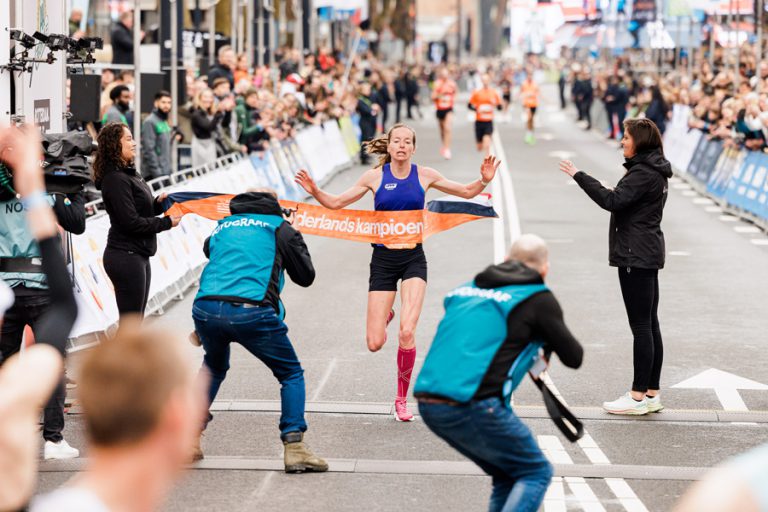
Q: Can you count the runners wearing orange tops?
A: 3